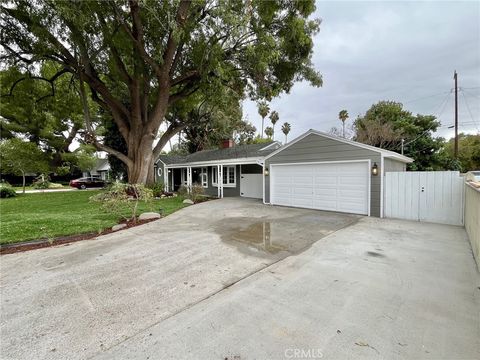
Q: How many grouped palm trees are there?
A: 4